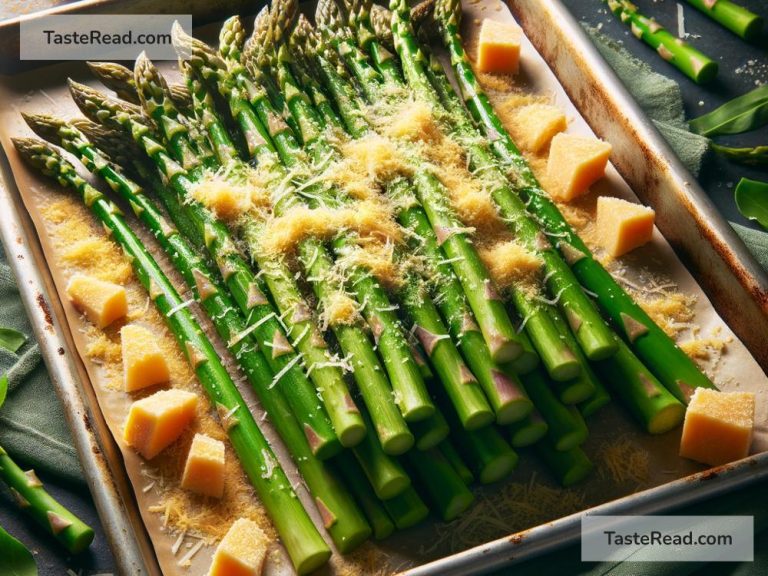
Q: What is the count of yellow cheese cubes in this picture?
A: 10